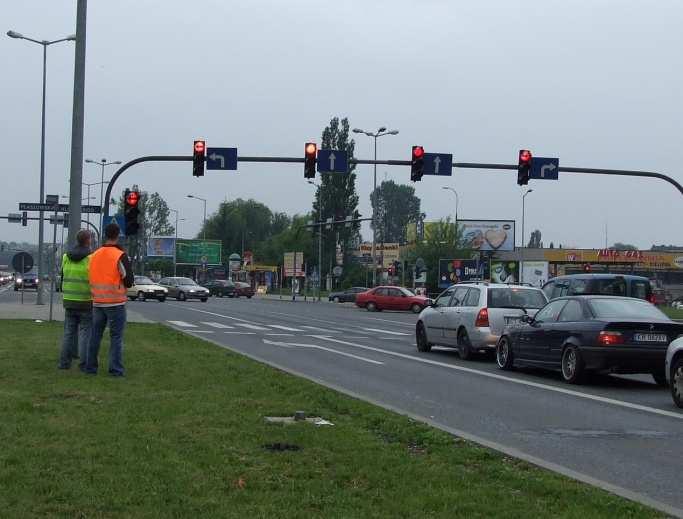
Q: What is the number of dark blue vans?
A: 1